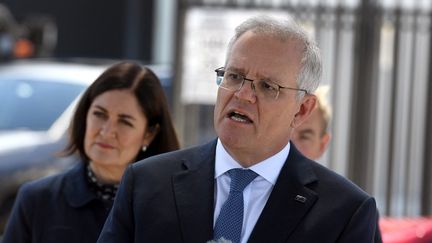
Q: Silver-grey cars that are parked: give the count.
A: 1